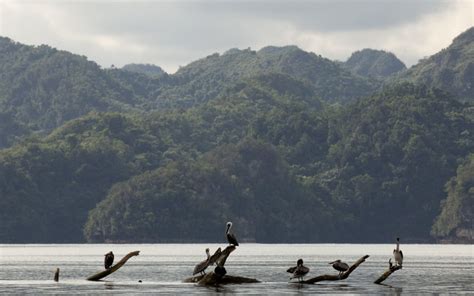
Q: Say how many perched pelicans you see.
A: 6